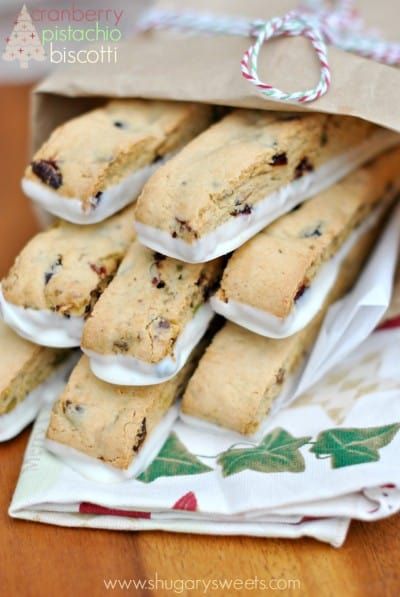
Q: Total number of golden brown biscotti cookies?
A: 8